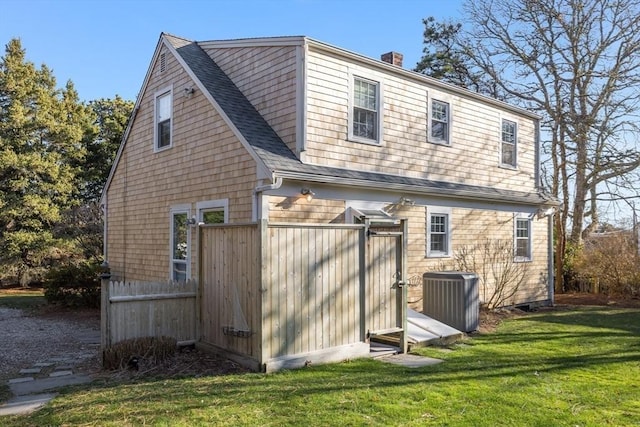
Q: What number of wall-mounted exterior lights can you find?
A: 4